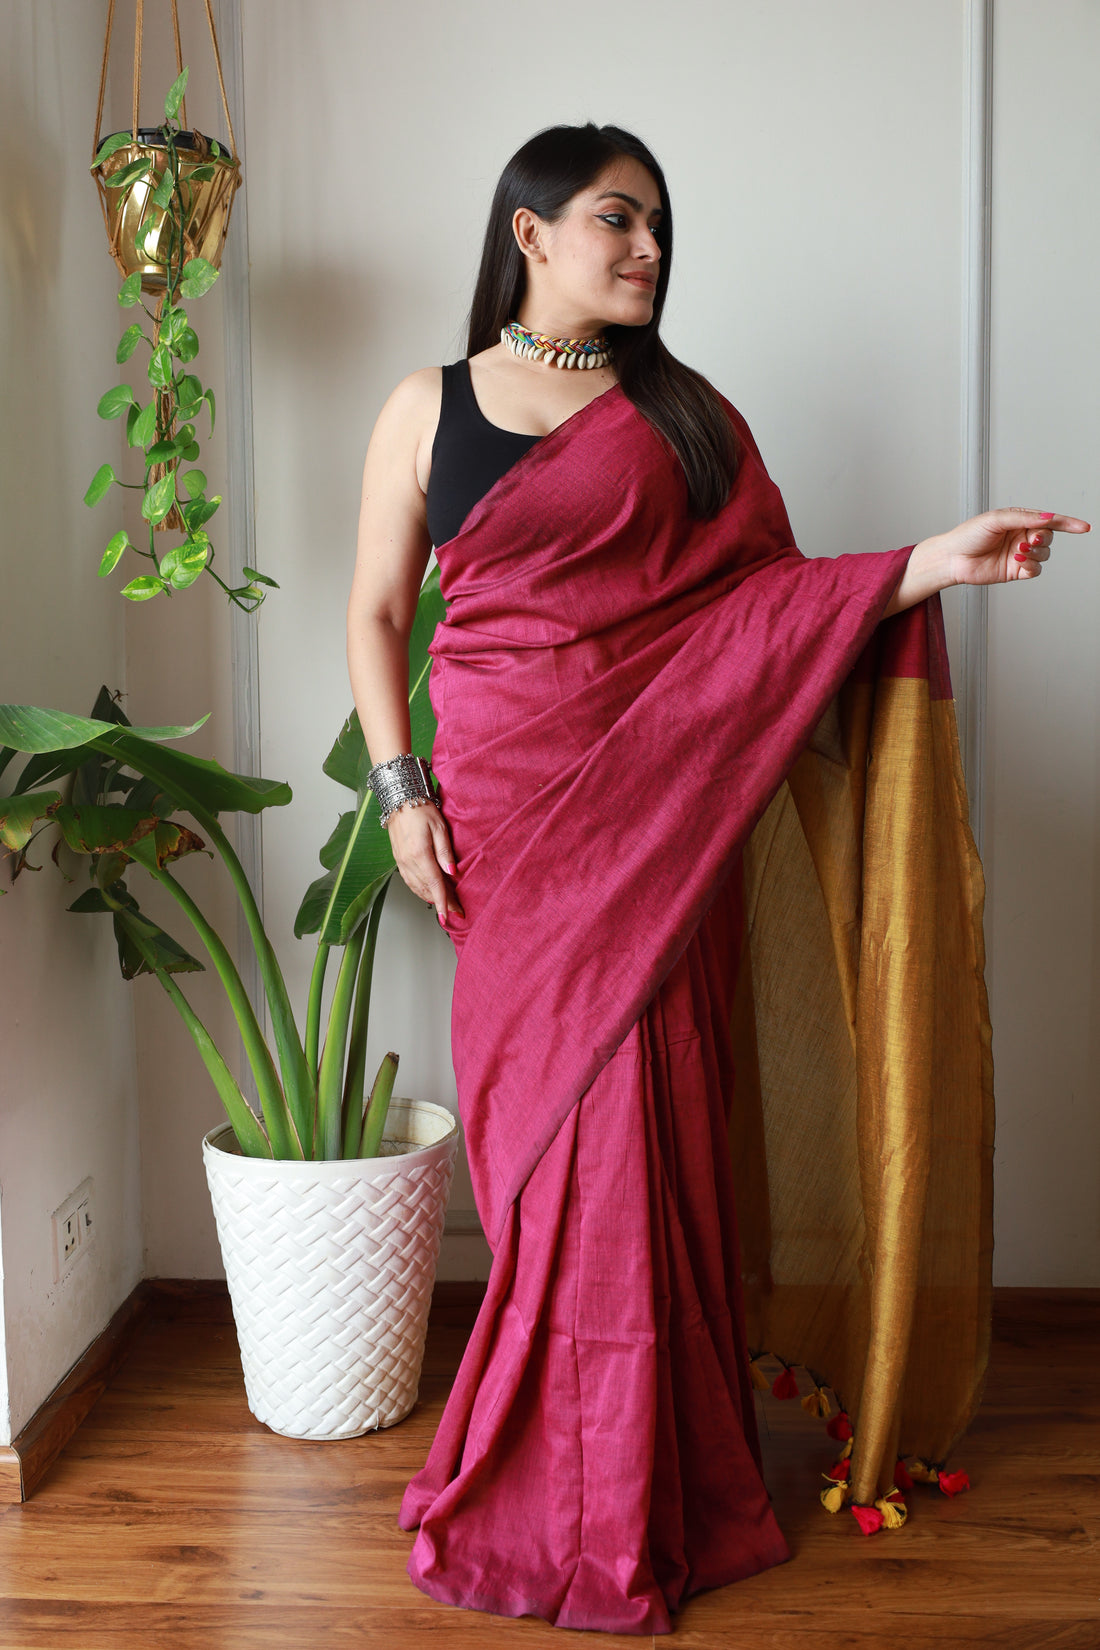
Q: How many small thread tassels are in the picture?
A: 13